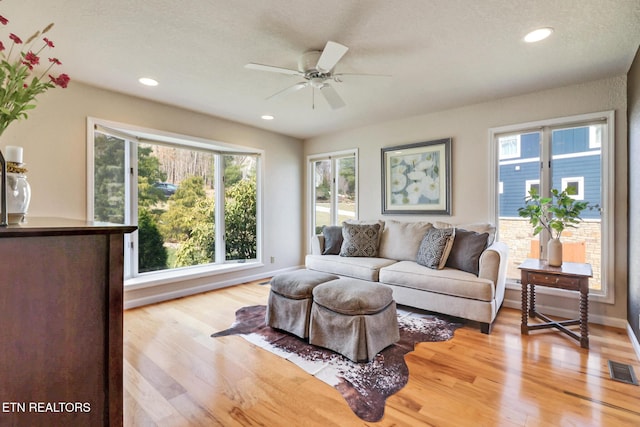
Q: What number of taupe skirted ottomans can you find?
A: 2